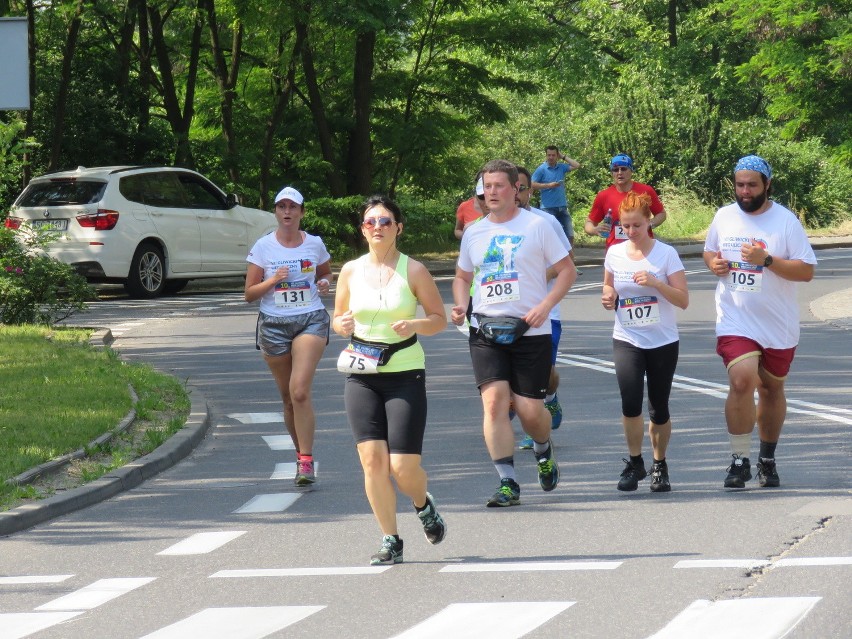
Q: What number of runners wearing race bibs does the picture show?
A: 6